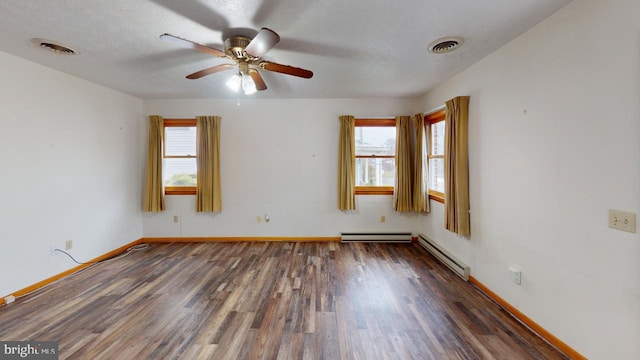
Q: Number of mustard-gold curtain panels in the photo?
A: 6